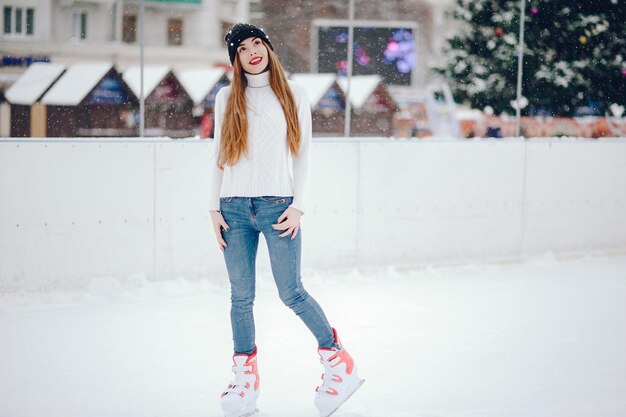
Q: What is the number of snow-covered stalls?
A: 6